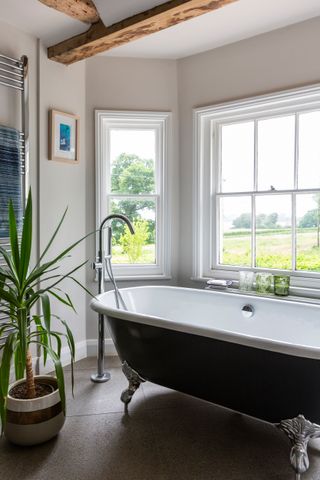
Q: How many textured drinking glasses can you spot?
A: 3